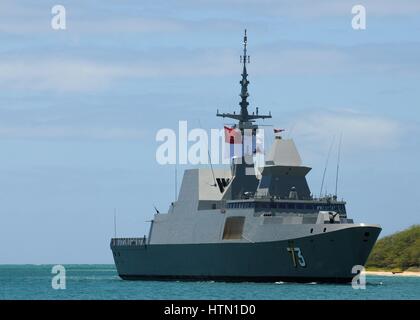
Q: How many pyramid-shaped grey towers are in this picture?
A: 1